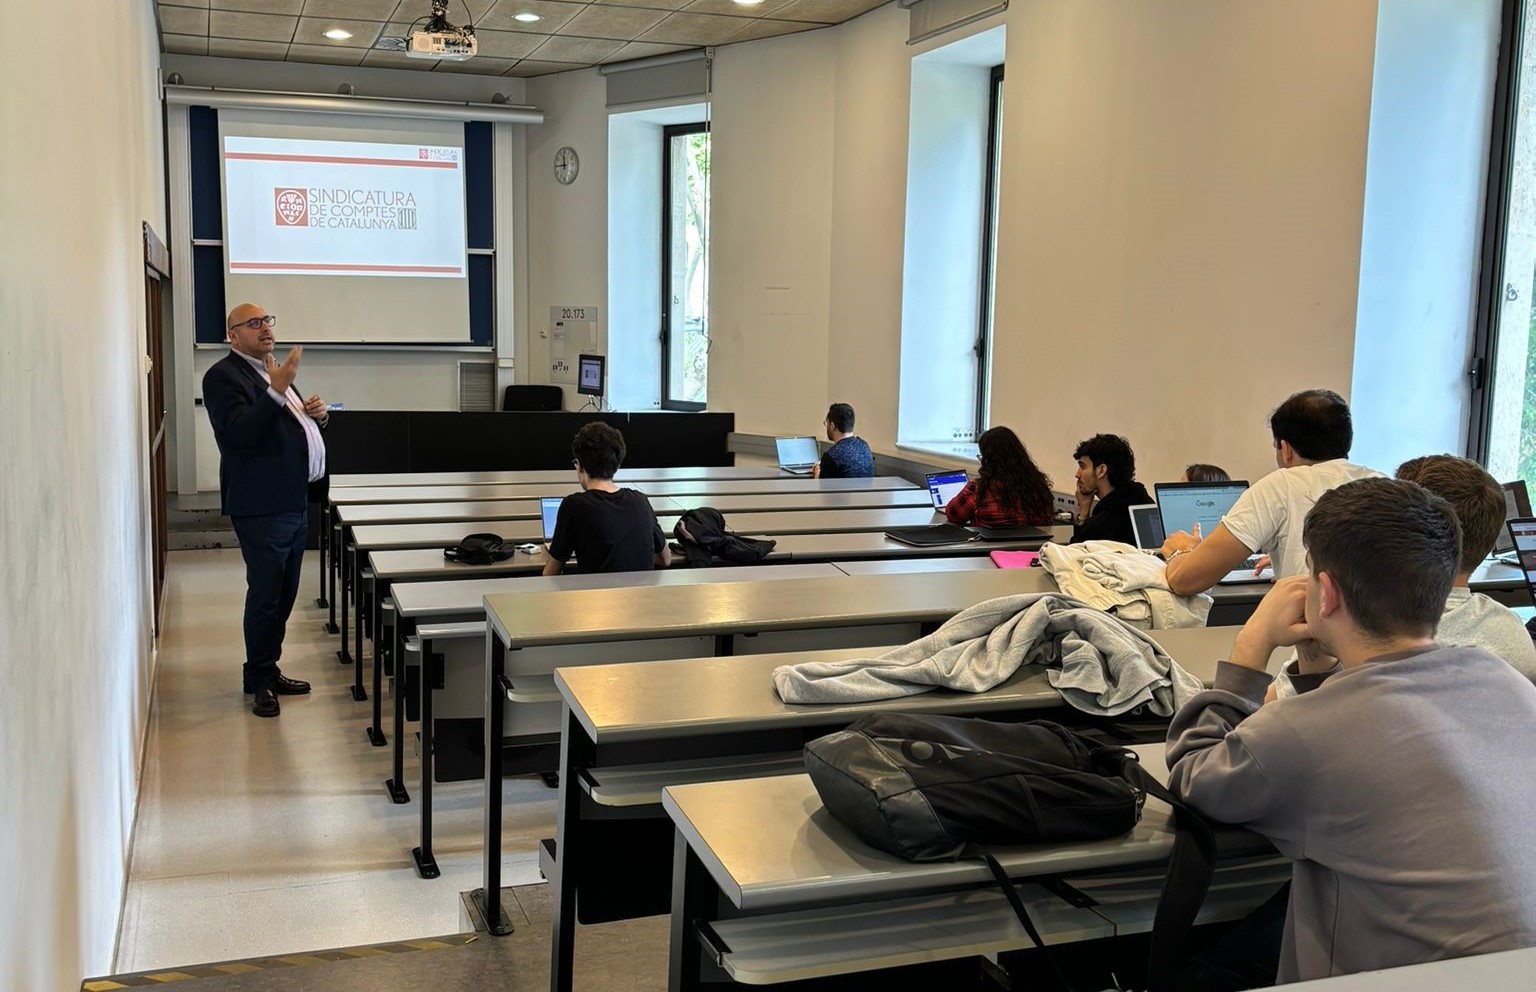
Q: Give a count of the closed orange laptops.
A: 0